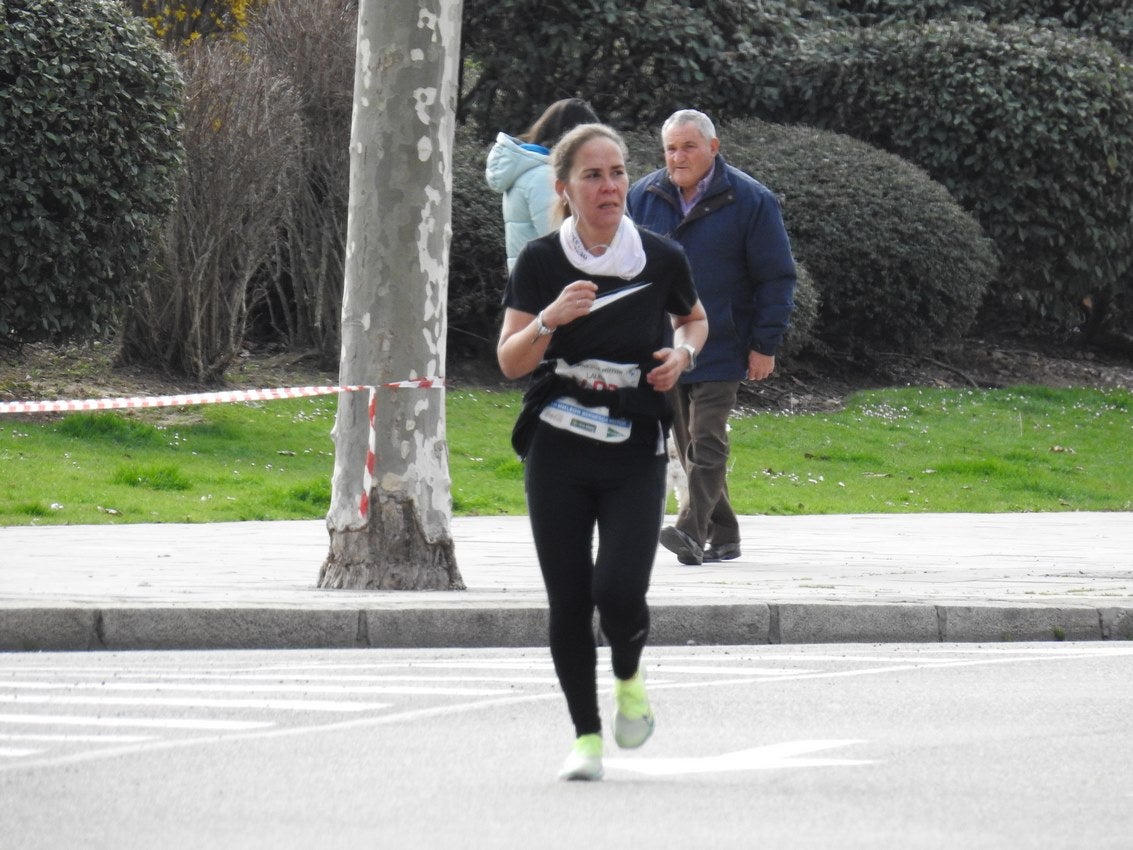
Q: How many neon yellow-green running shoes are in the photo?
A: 2